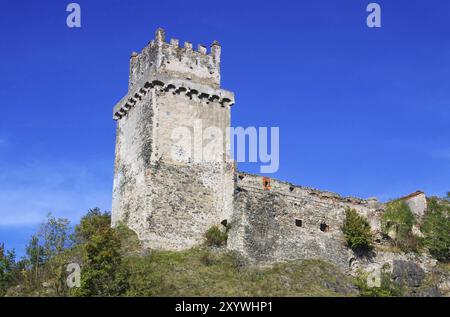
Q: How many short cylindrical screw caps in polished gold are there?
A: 0